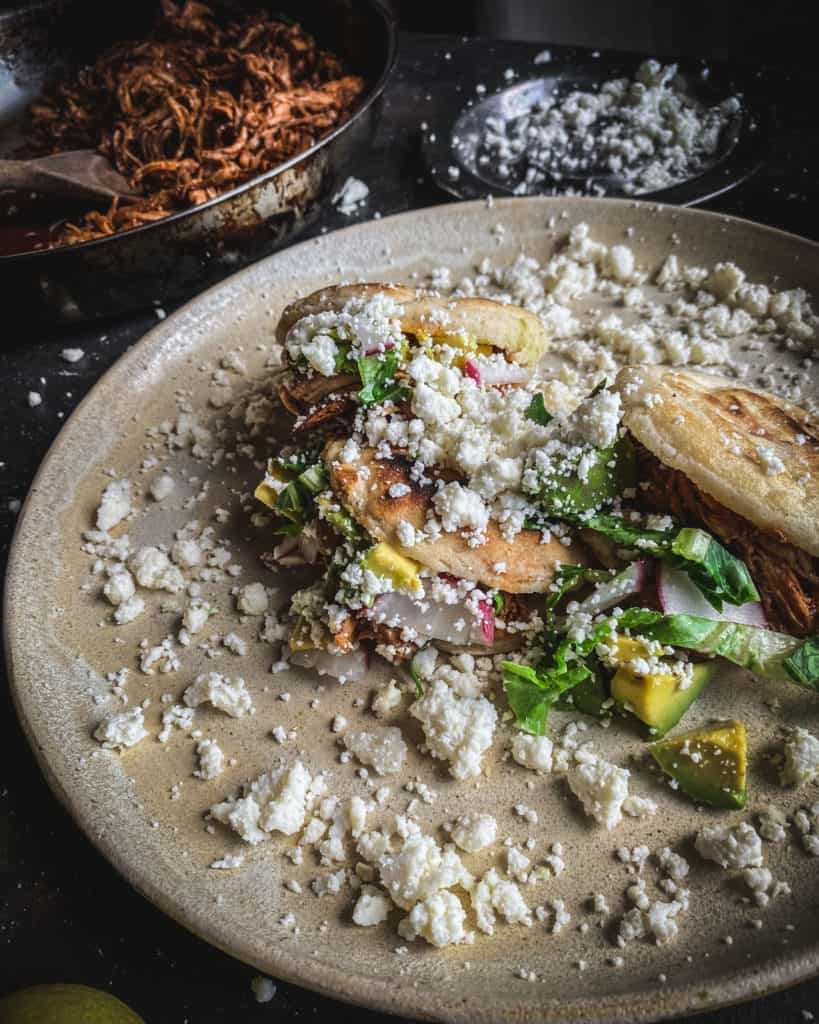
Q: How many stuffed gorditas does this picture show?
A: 3